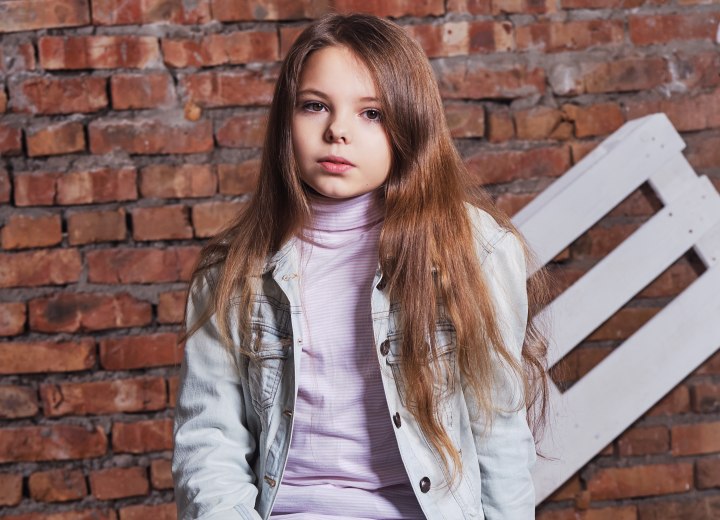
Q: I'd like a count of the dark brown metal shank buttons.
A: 4